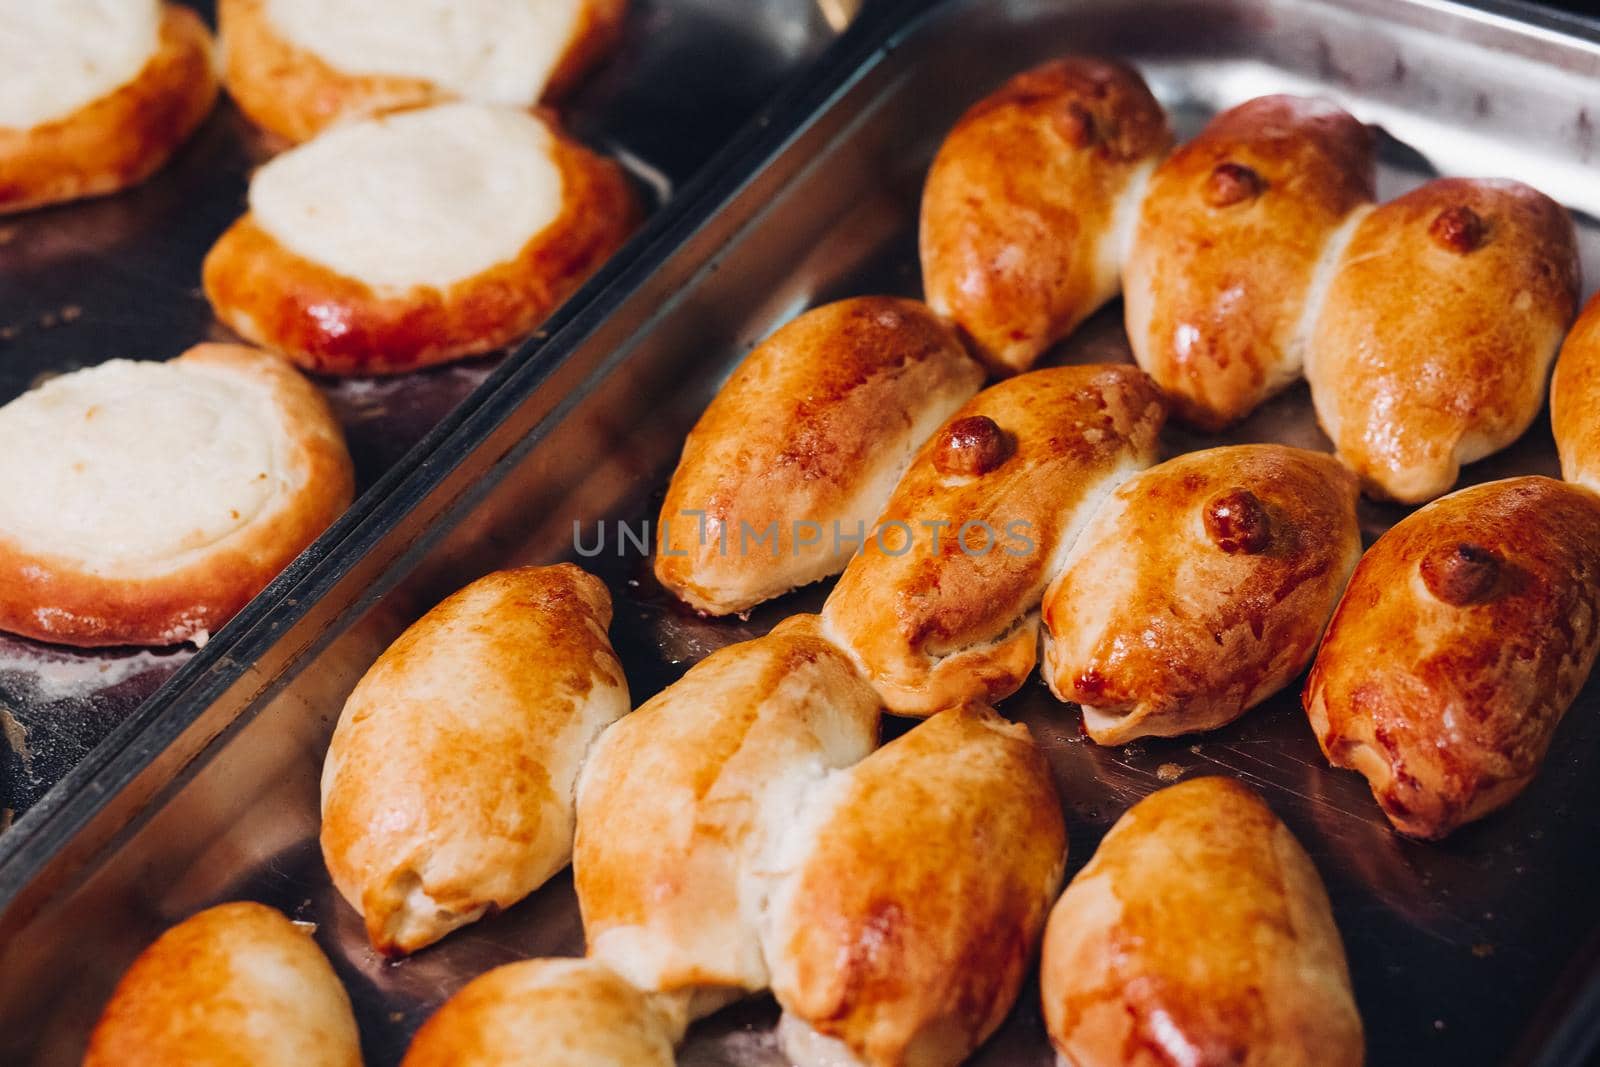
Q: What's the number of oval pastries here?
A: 14